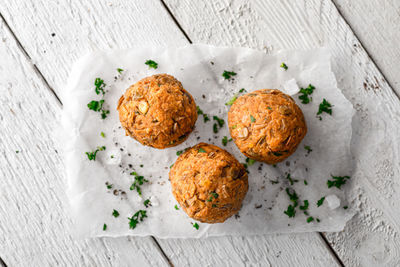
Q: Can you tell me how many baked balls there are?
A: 3